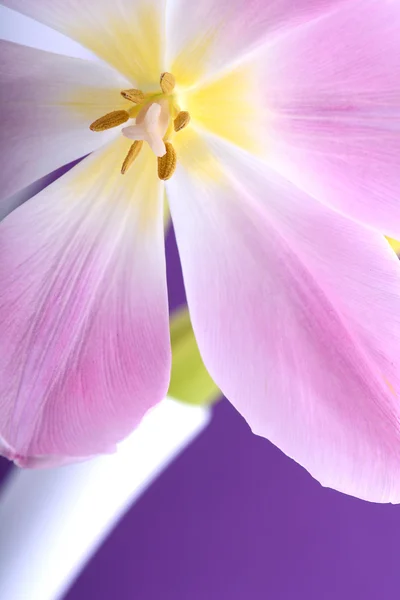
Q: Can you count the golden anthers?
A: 6